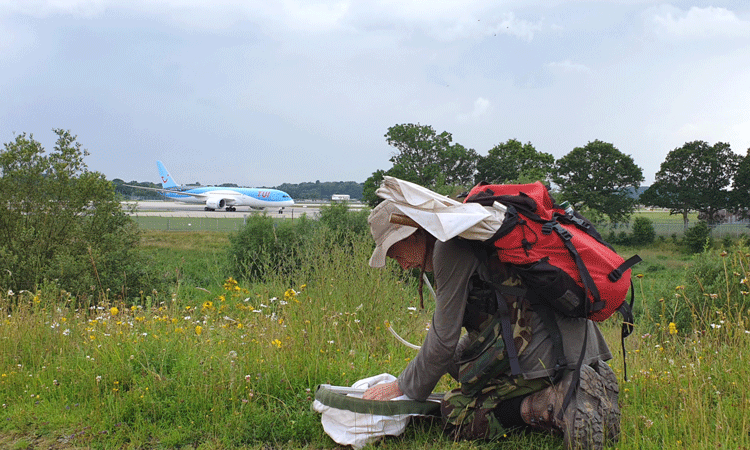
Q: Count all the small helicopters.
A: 0